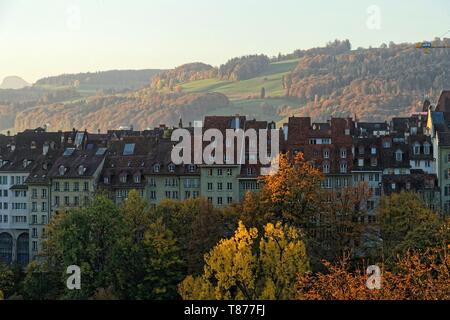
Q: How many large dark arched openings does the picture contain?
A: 2